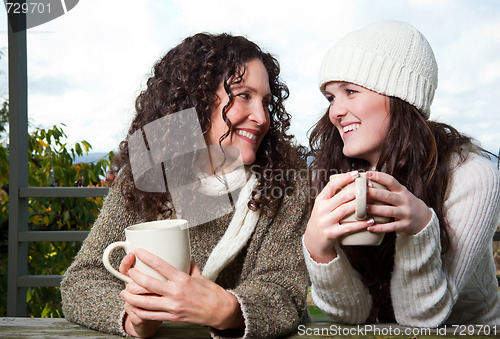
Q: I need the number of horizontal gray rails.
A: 3